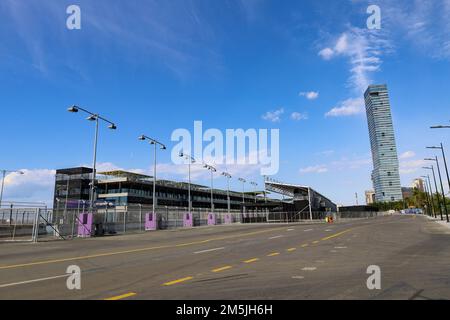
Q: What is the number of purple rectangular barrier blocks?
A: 5